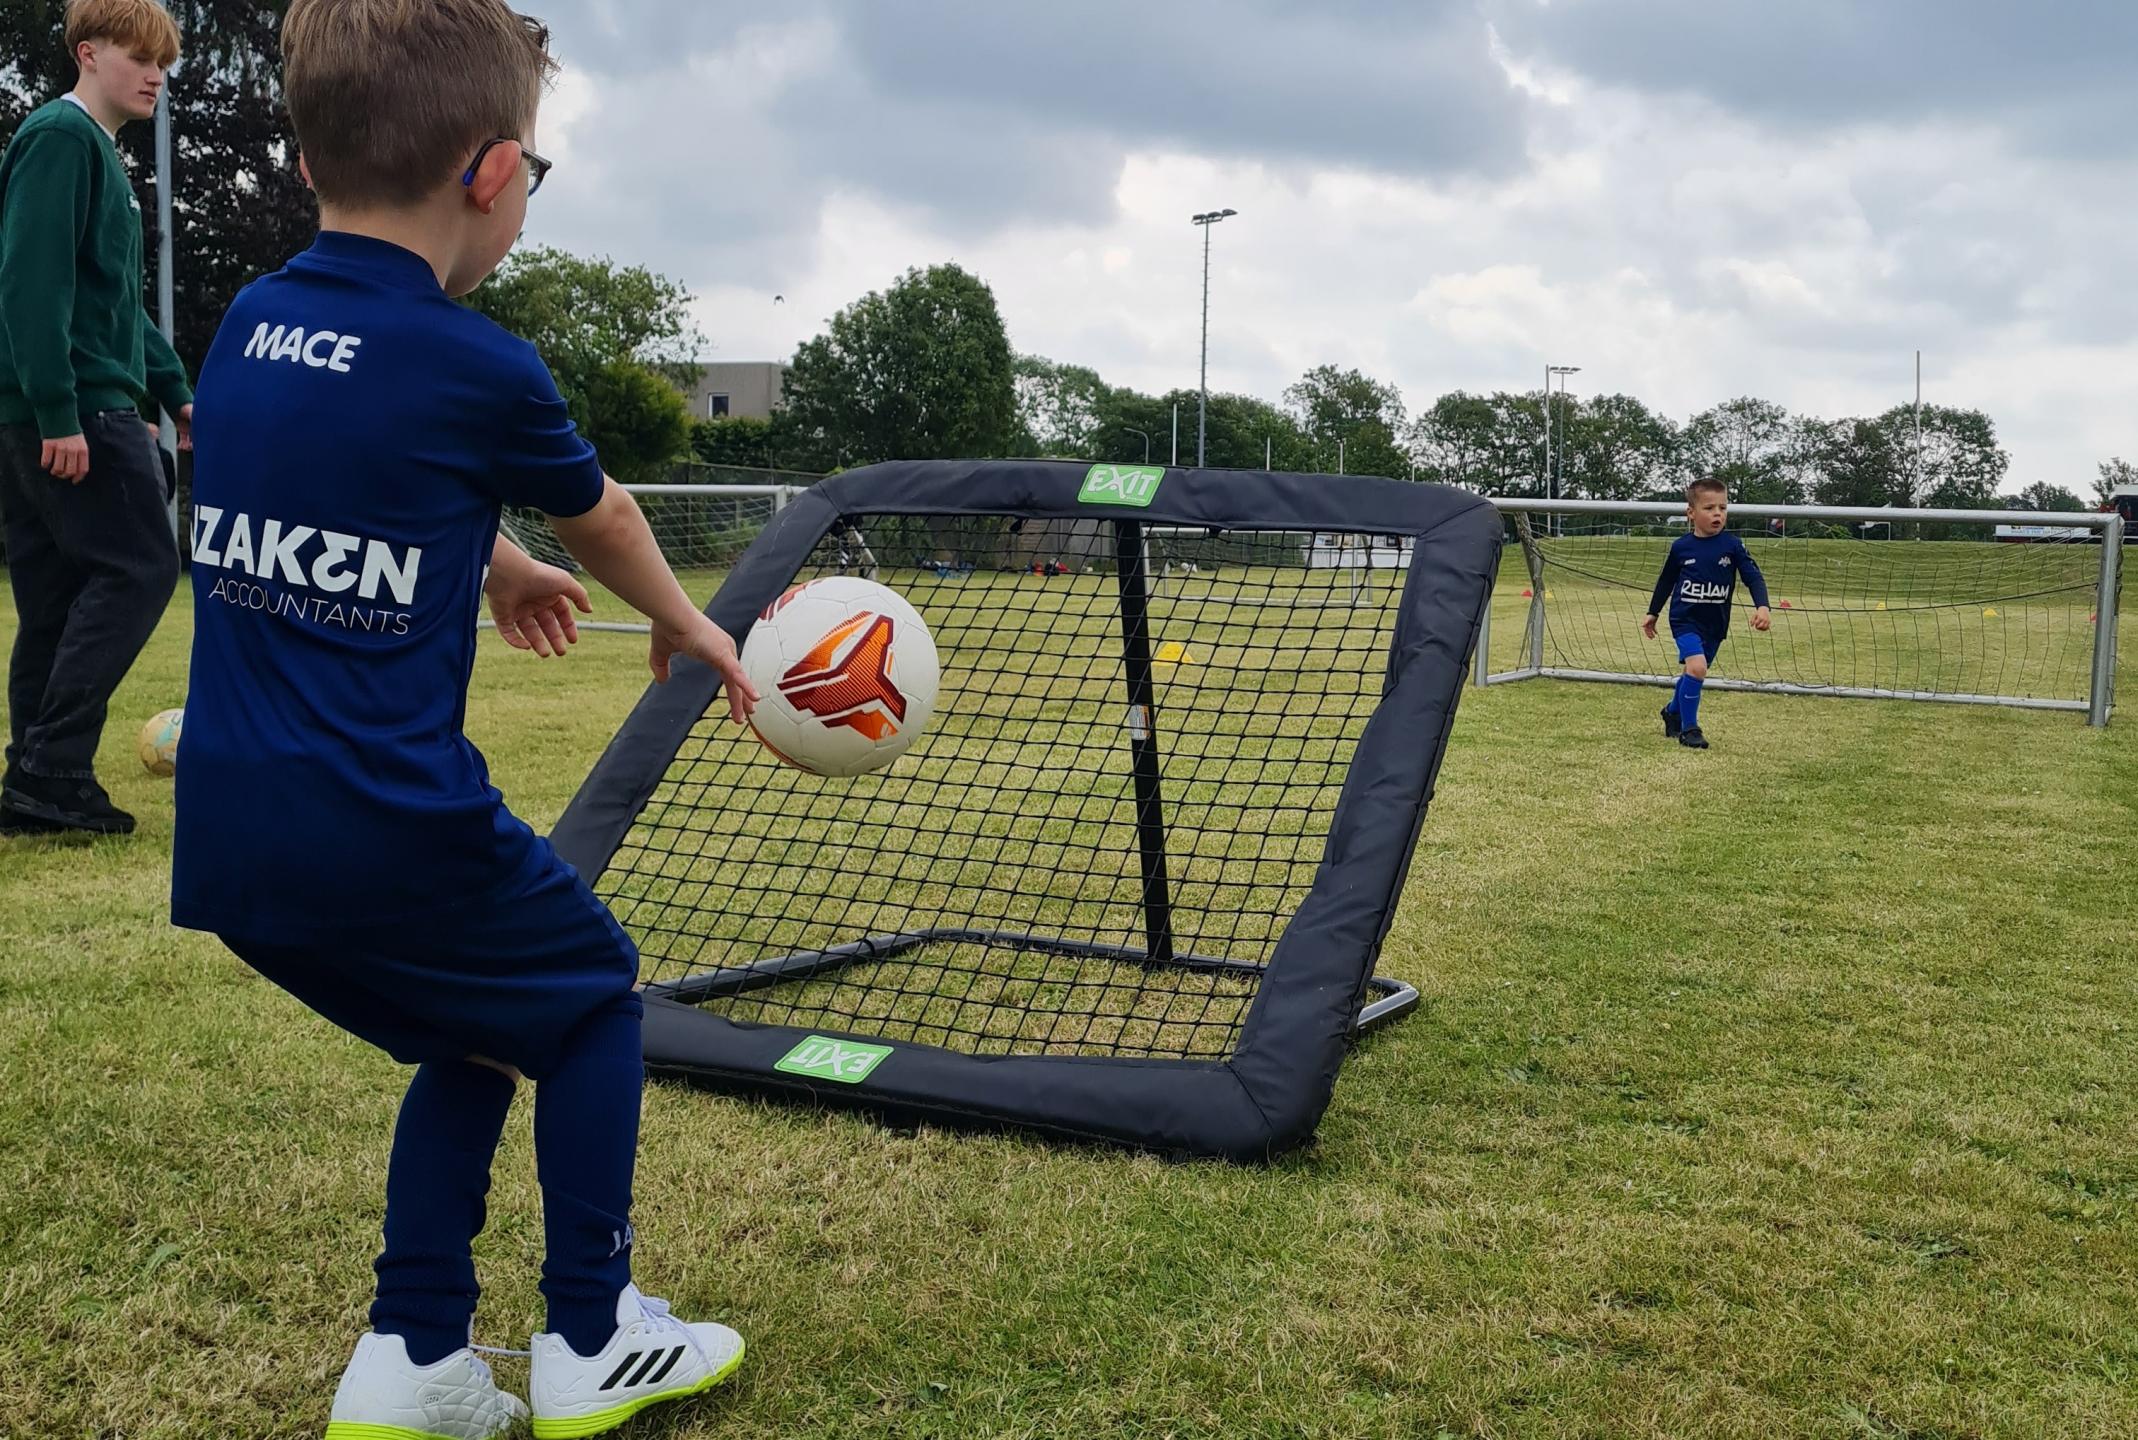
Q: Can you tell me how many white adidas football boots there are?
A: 2